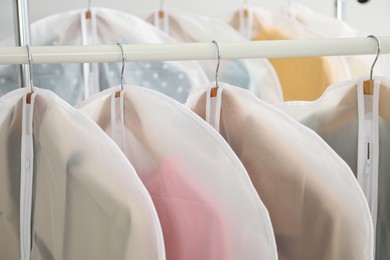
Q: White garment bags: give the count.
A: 8